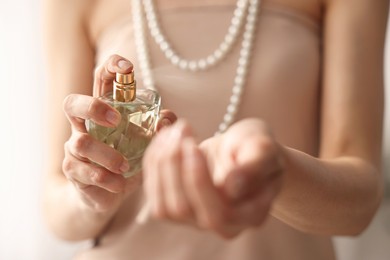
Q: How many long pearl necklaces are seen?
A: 2